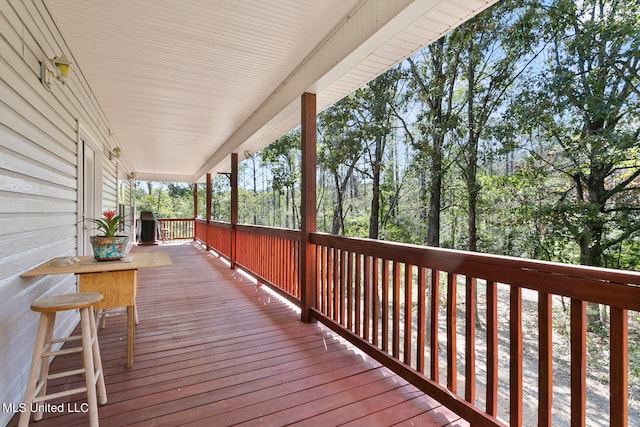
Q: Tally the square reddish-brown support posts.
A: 4